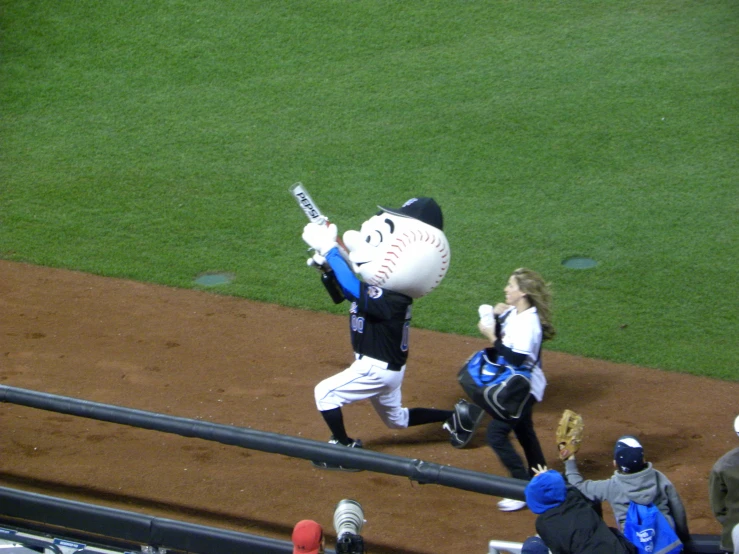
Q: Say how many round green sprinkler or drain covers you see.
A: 2